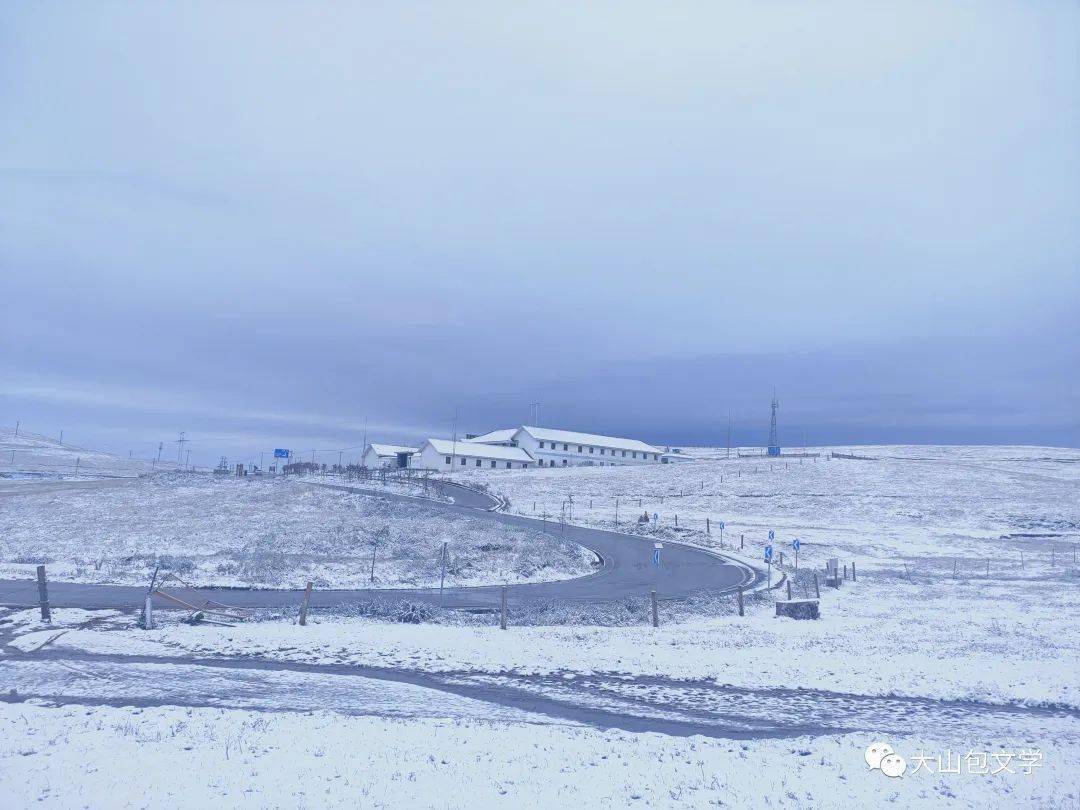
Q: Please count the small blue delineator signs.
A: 6